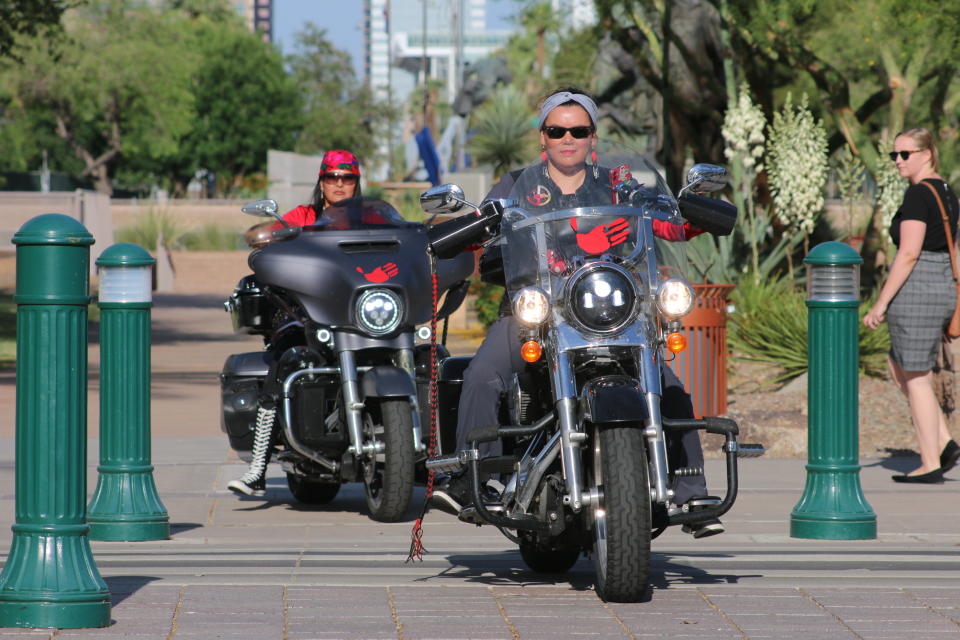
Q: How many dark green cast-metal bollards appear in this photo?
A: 3